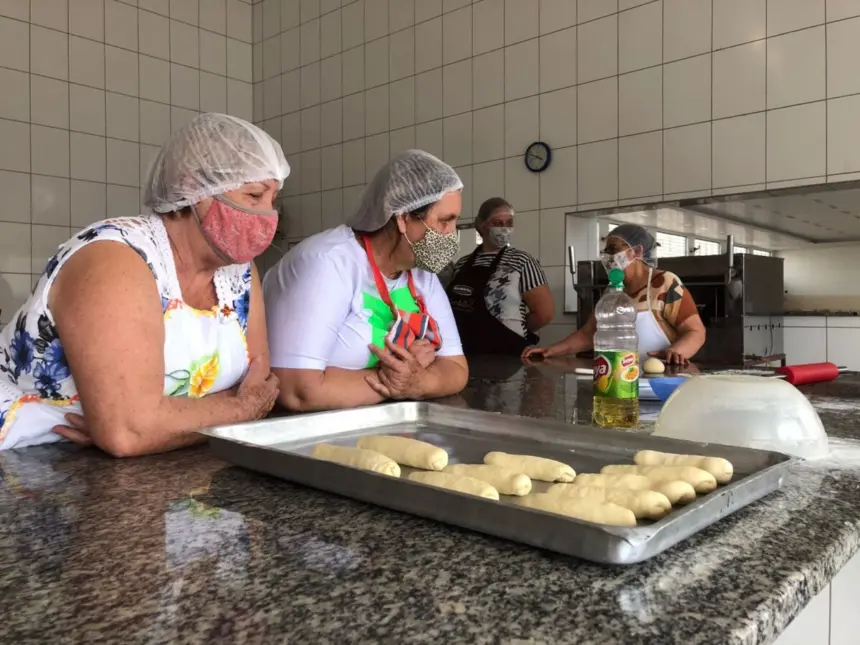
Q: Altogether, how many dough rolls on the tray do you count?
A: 10